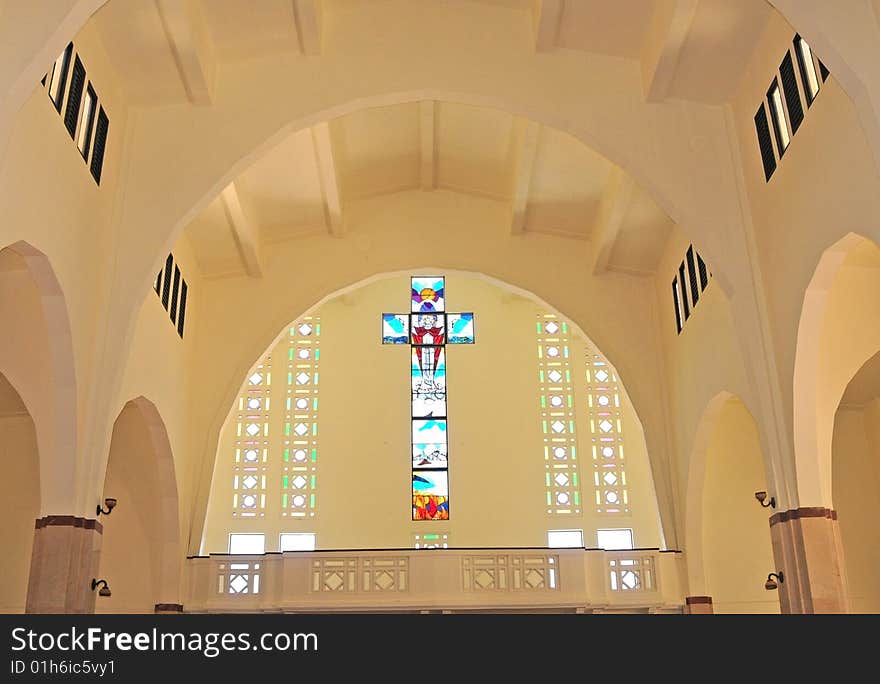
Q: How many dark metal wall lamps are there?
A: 4